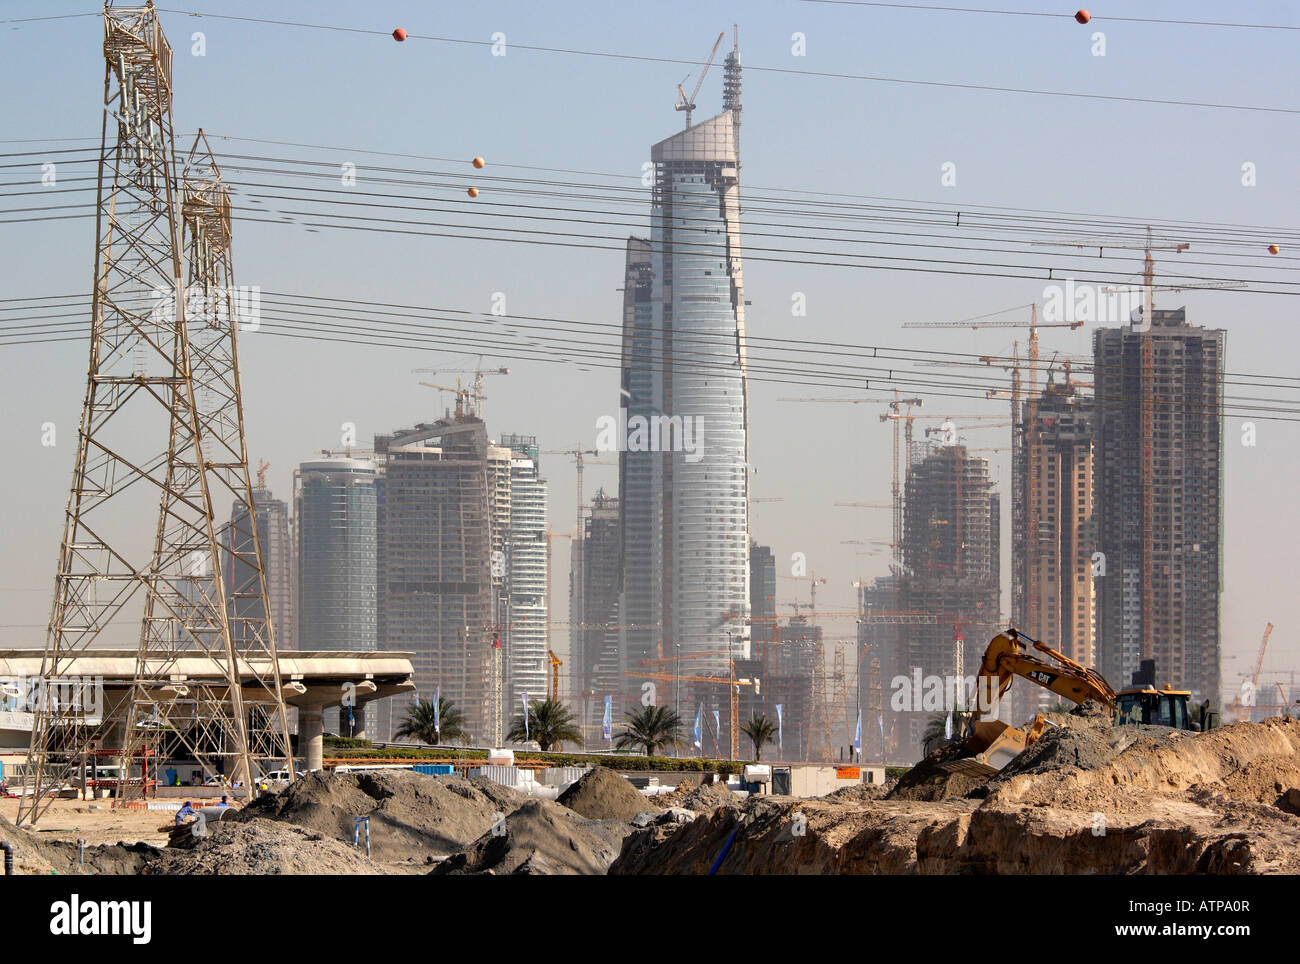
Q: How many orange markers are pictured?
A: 5